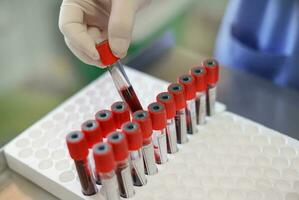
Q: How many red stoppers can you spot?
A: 15